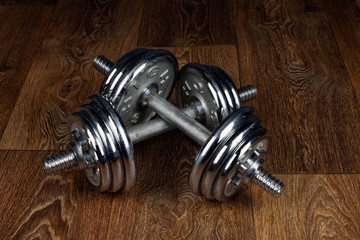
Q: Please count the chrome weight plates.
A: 12